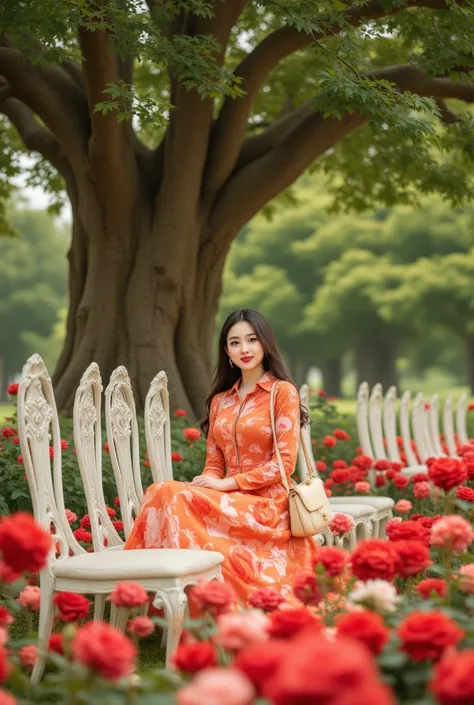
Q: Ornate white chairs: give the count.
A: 13